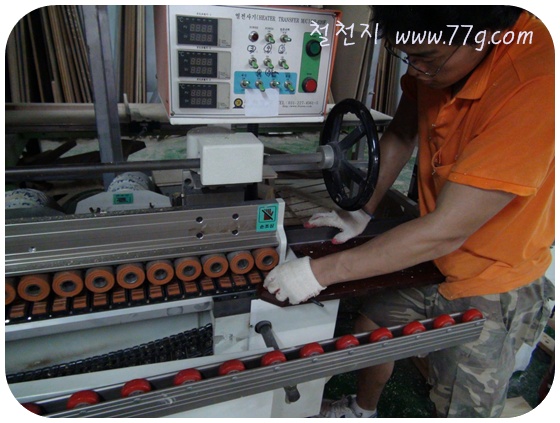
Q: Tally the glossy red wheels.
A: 12